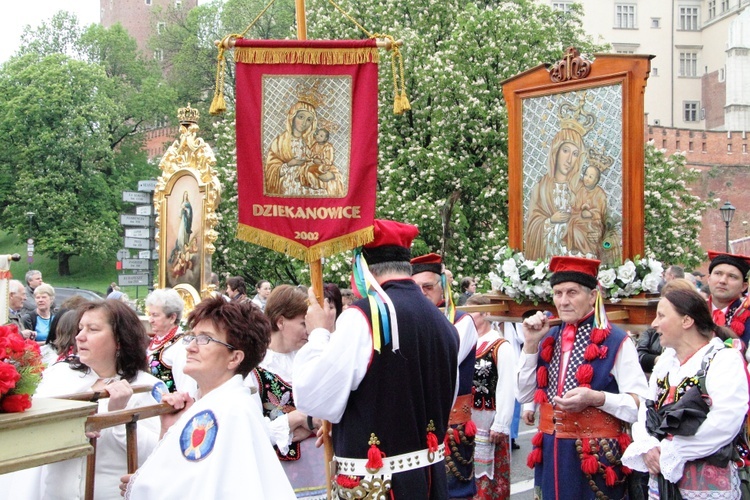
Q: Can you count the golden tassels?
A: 4